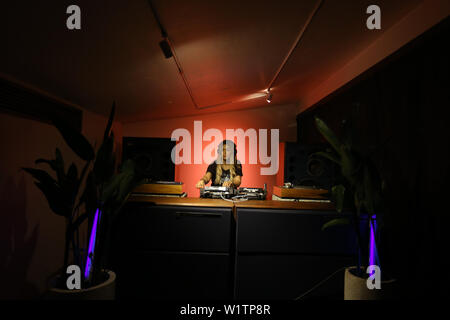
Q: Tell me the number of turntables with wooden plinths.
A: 2